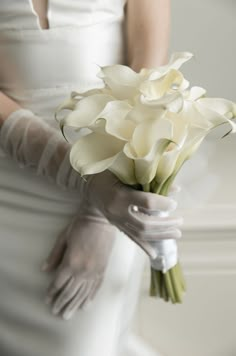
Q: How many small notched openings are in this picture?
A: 1